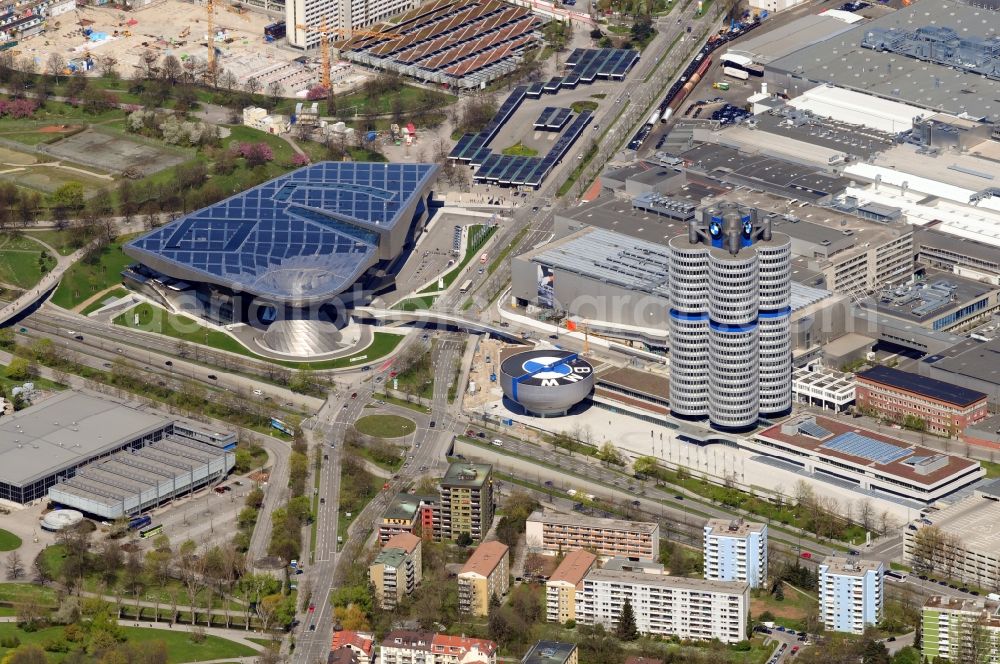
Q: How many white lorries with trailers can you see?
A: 1